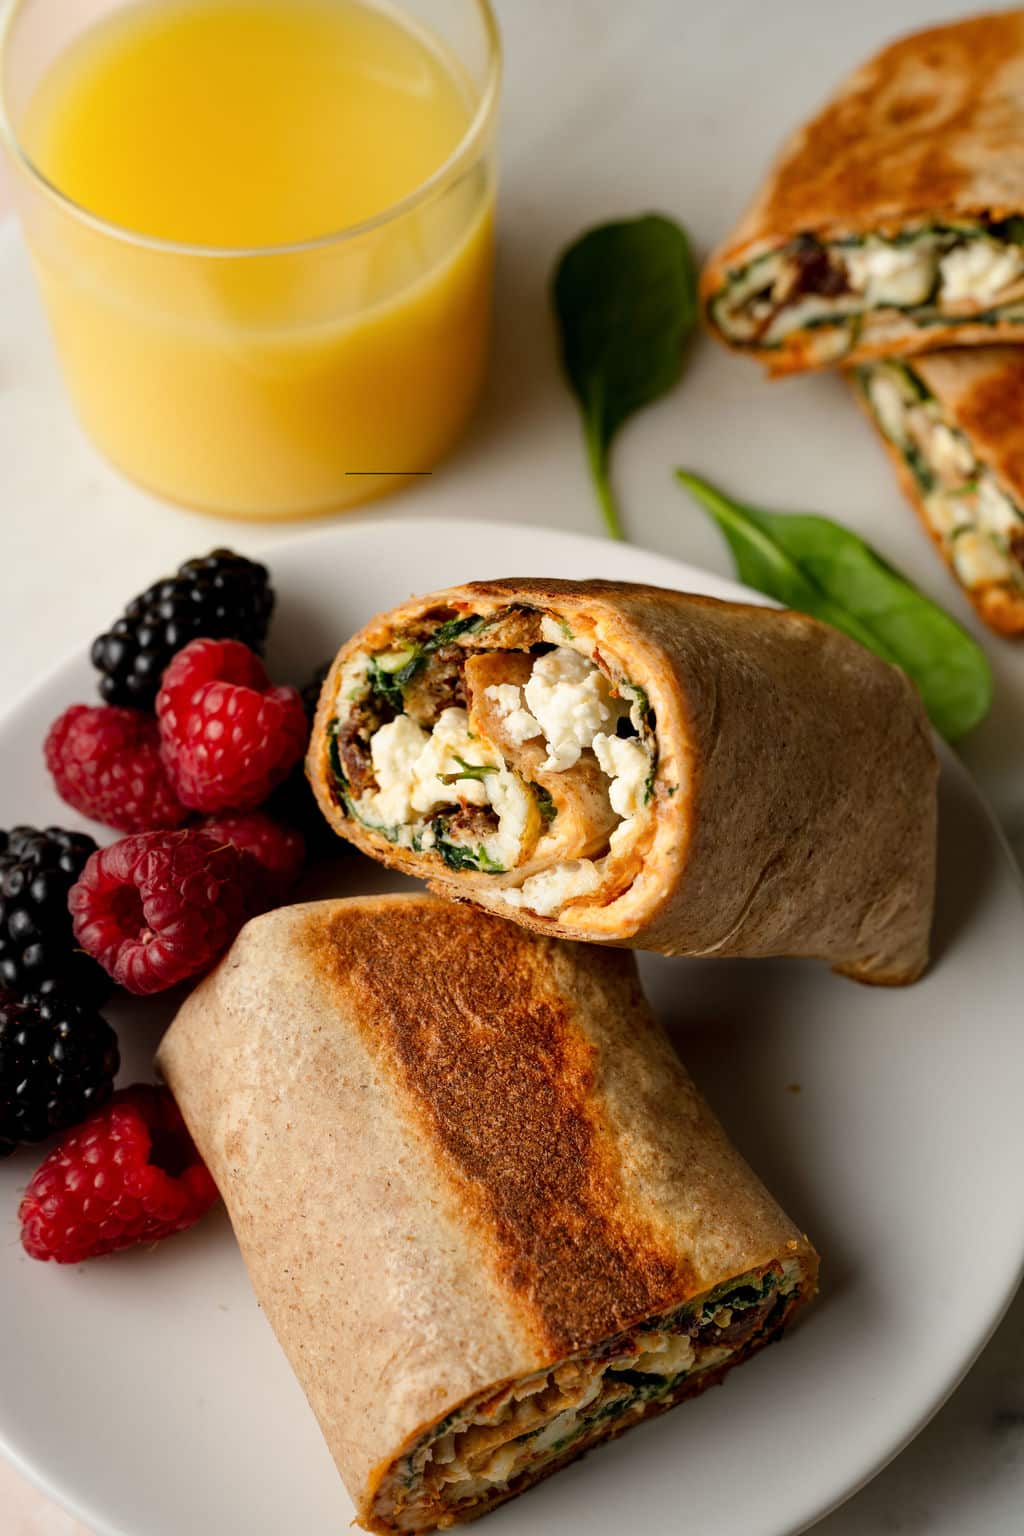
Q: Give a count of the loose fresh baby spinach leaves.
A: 2